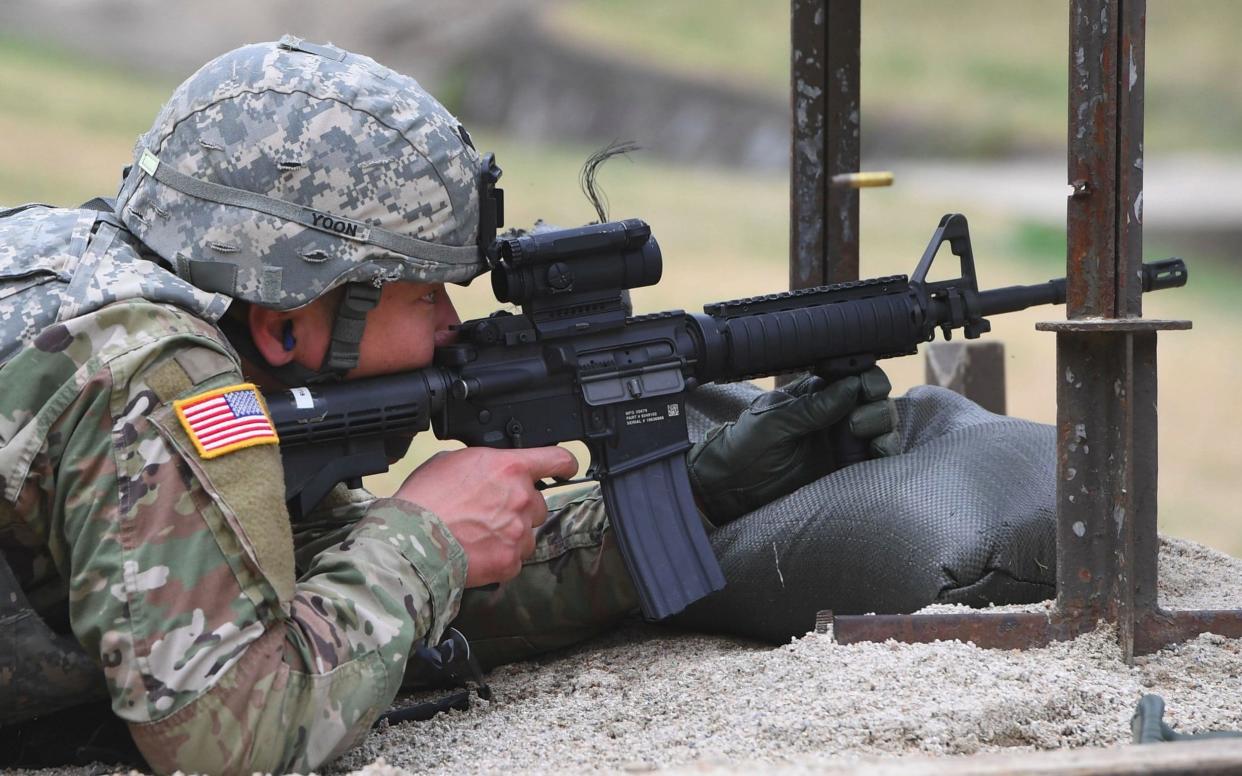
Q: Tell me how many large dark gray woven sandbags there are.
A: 1